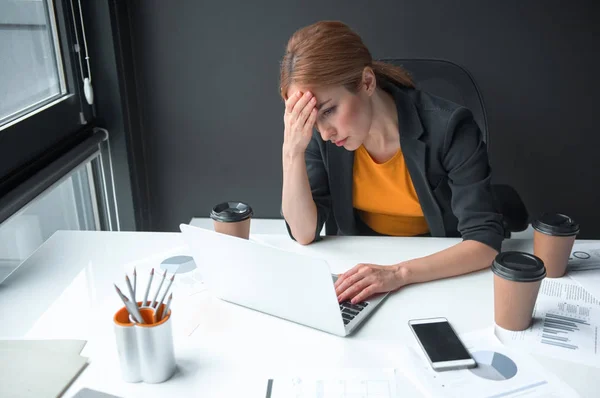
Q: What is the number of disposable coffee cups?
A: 3